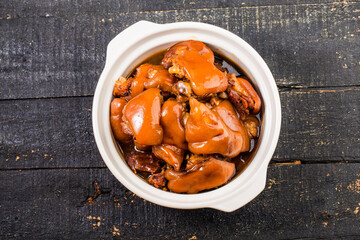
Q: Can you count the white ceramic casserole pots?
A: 1